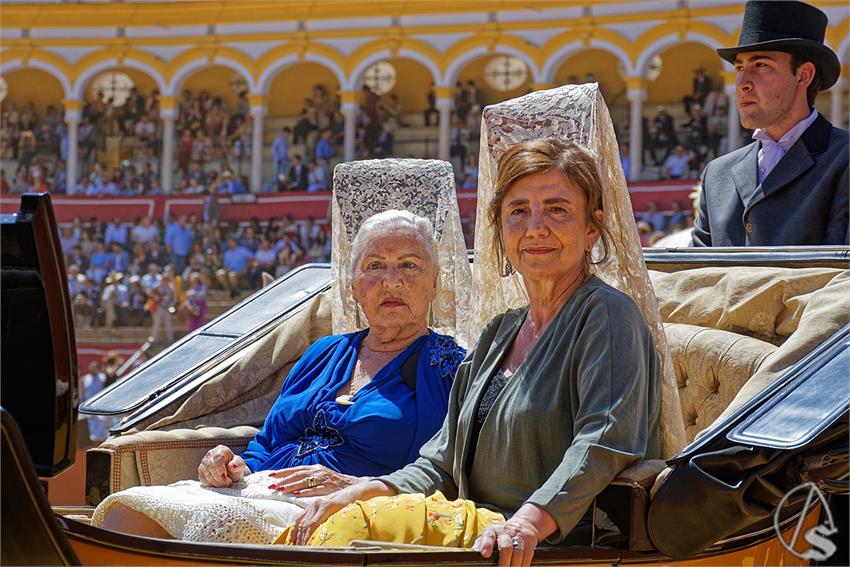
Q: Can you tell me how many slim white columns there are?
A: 8